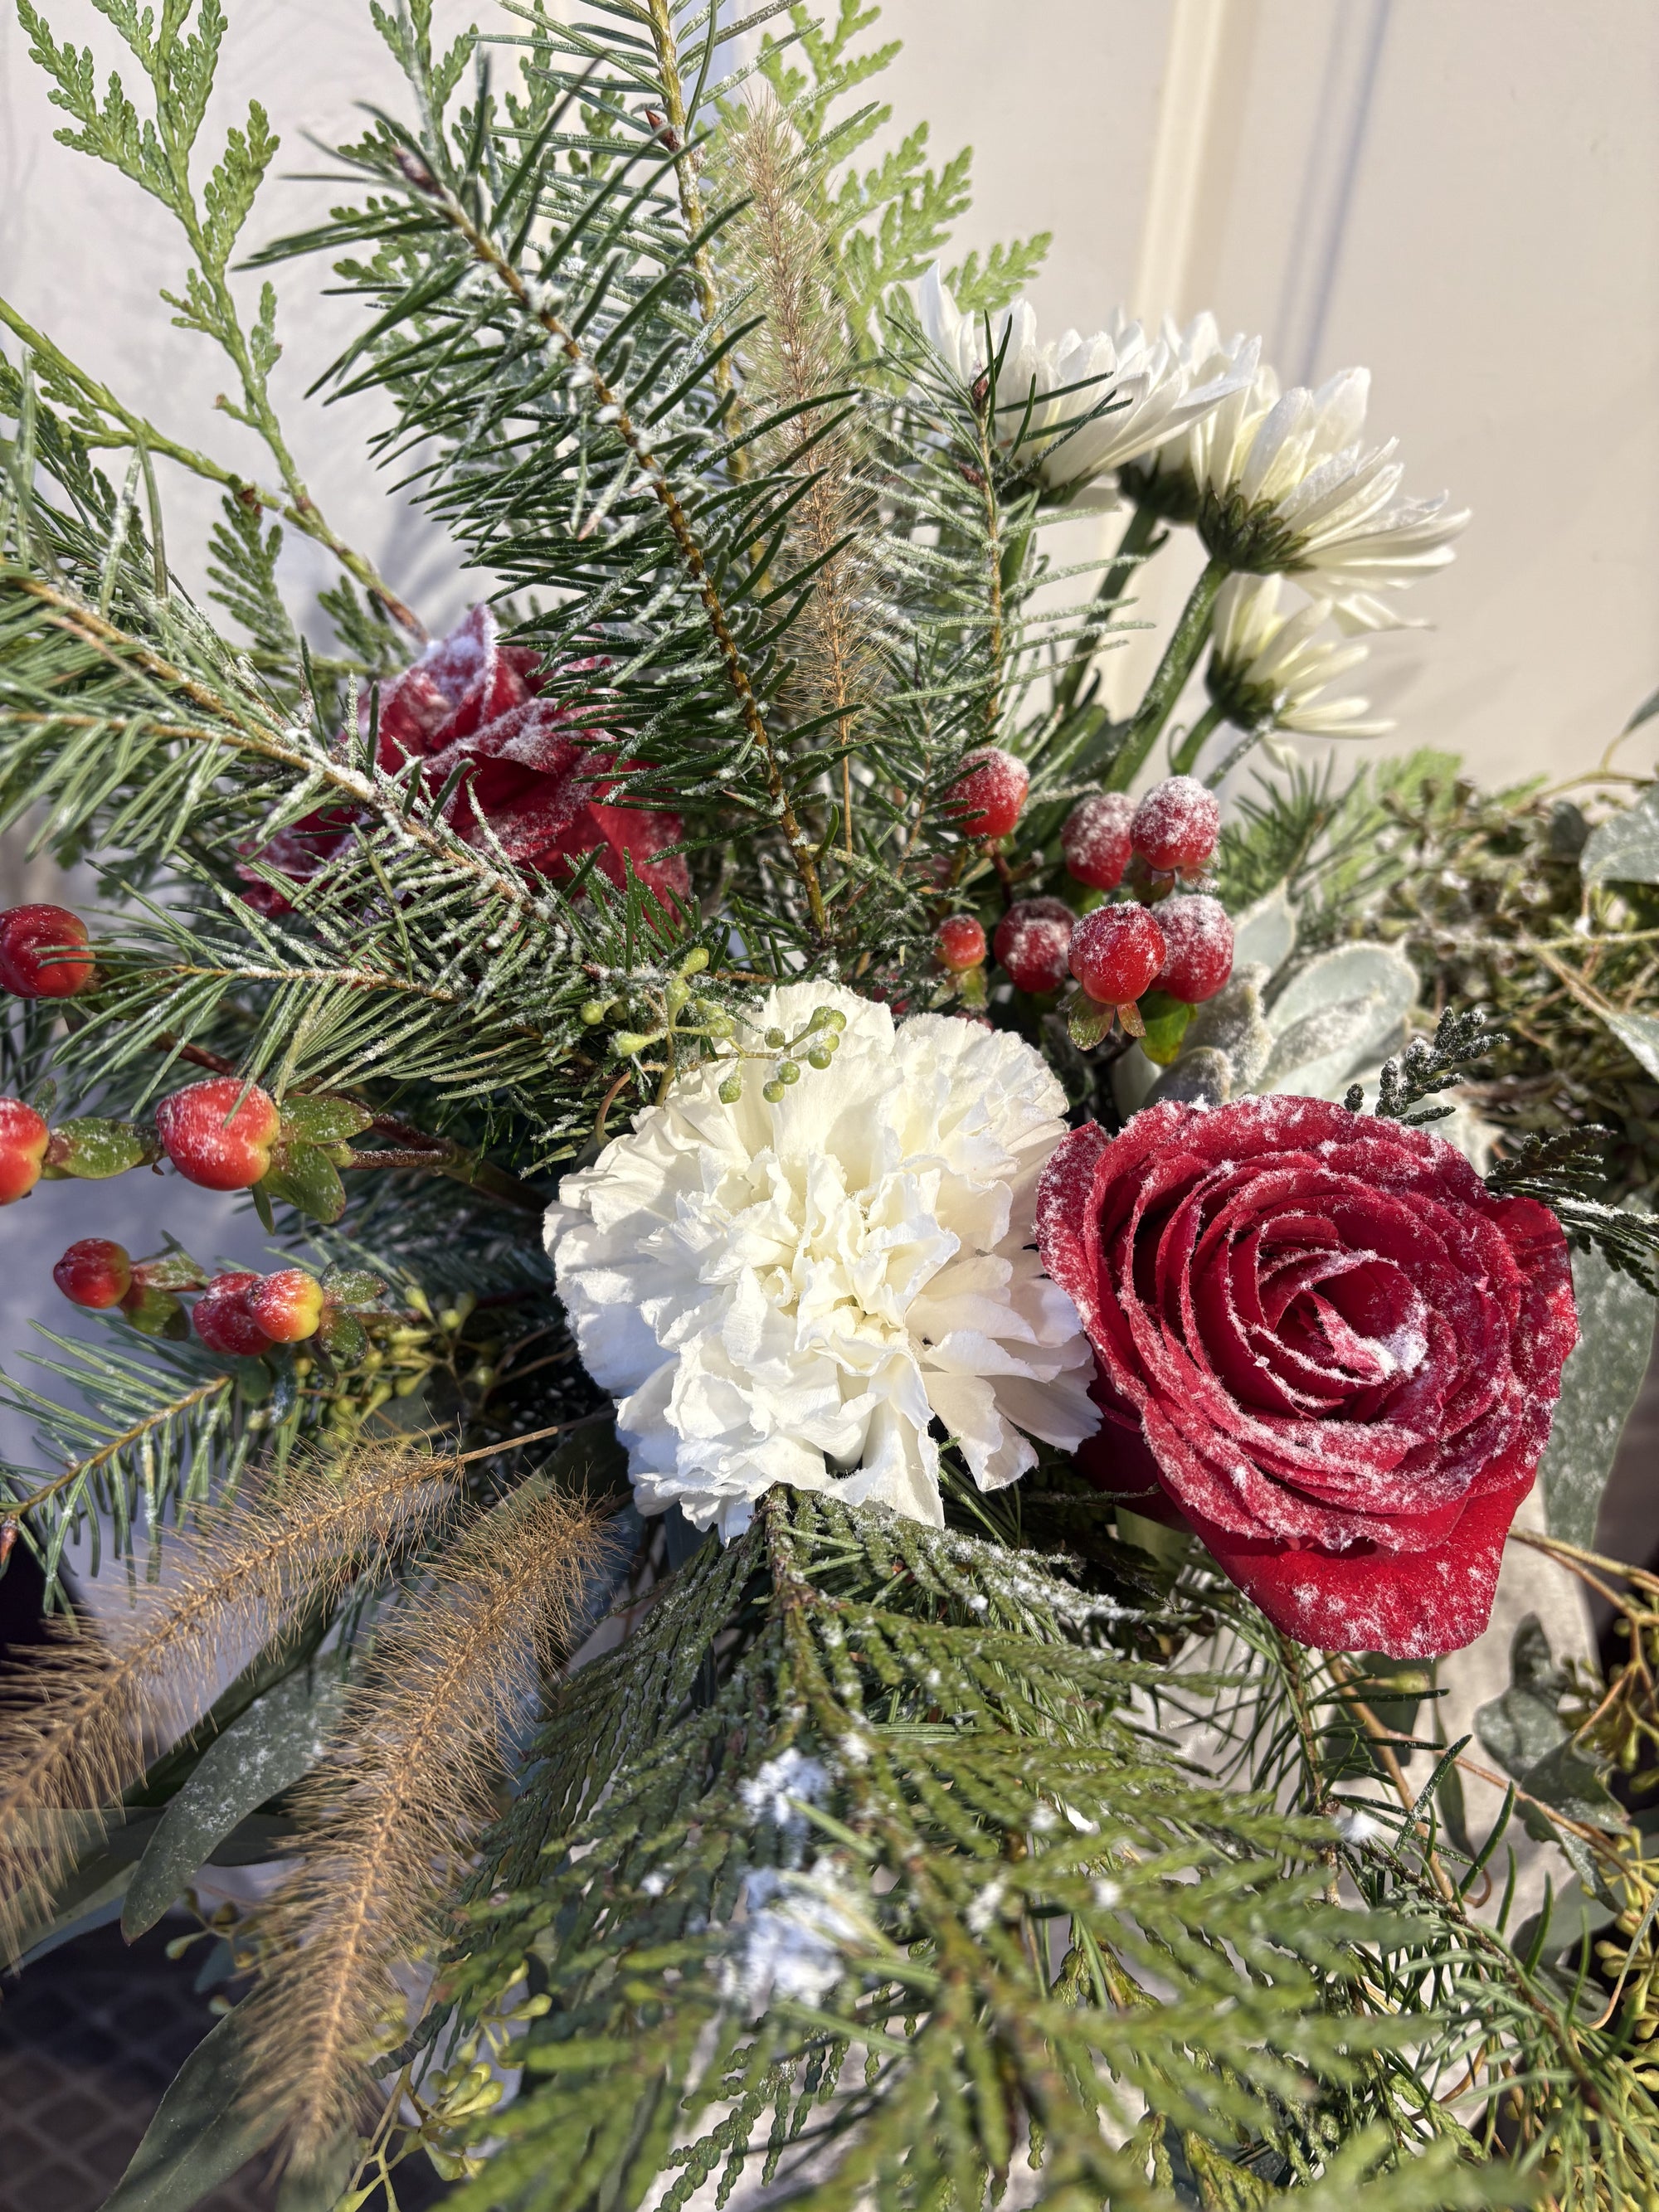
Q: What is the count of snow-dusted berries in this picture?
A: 13